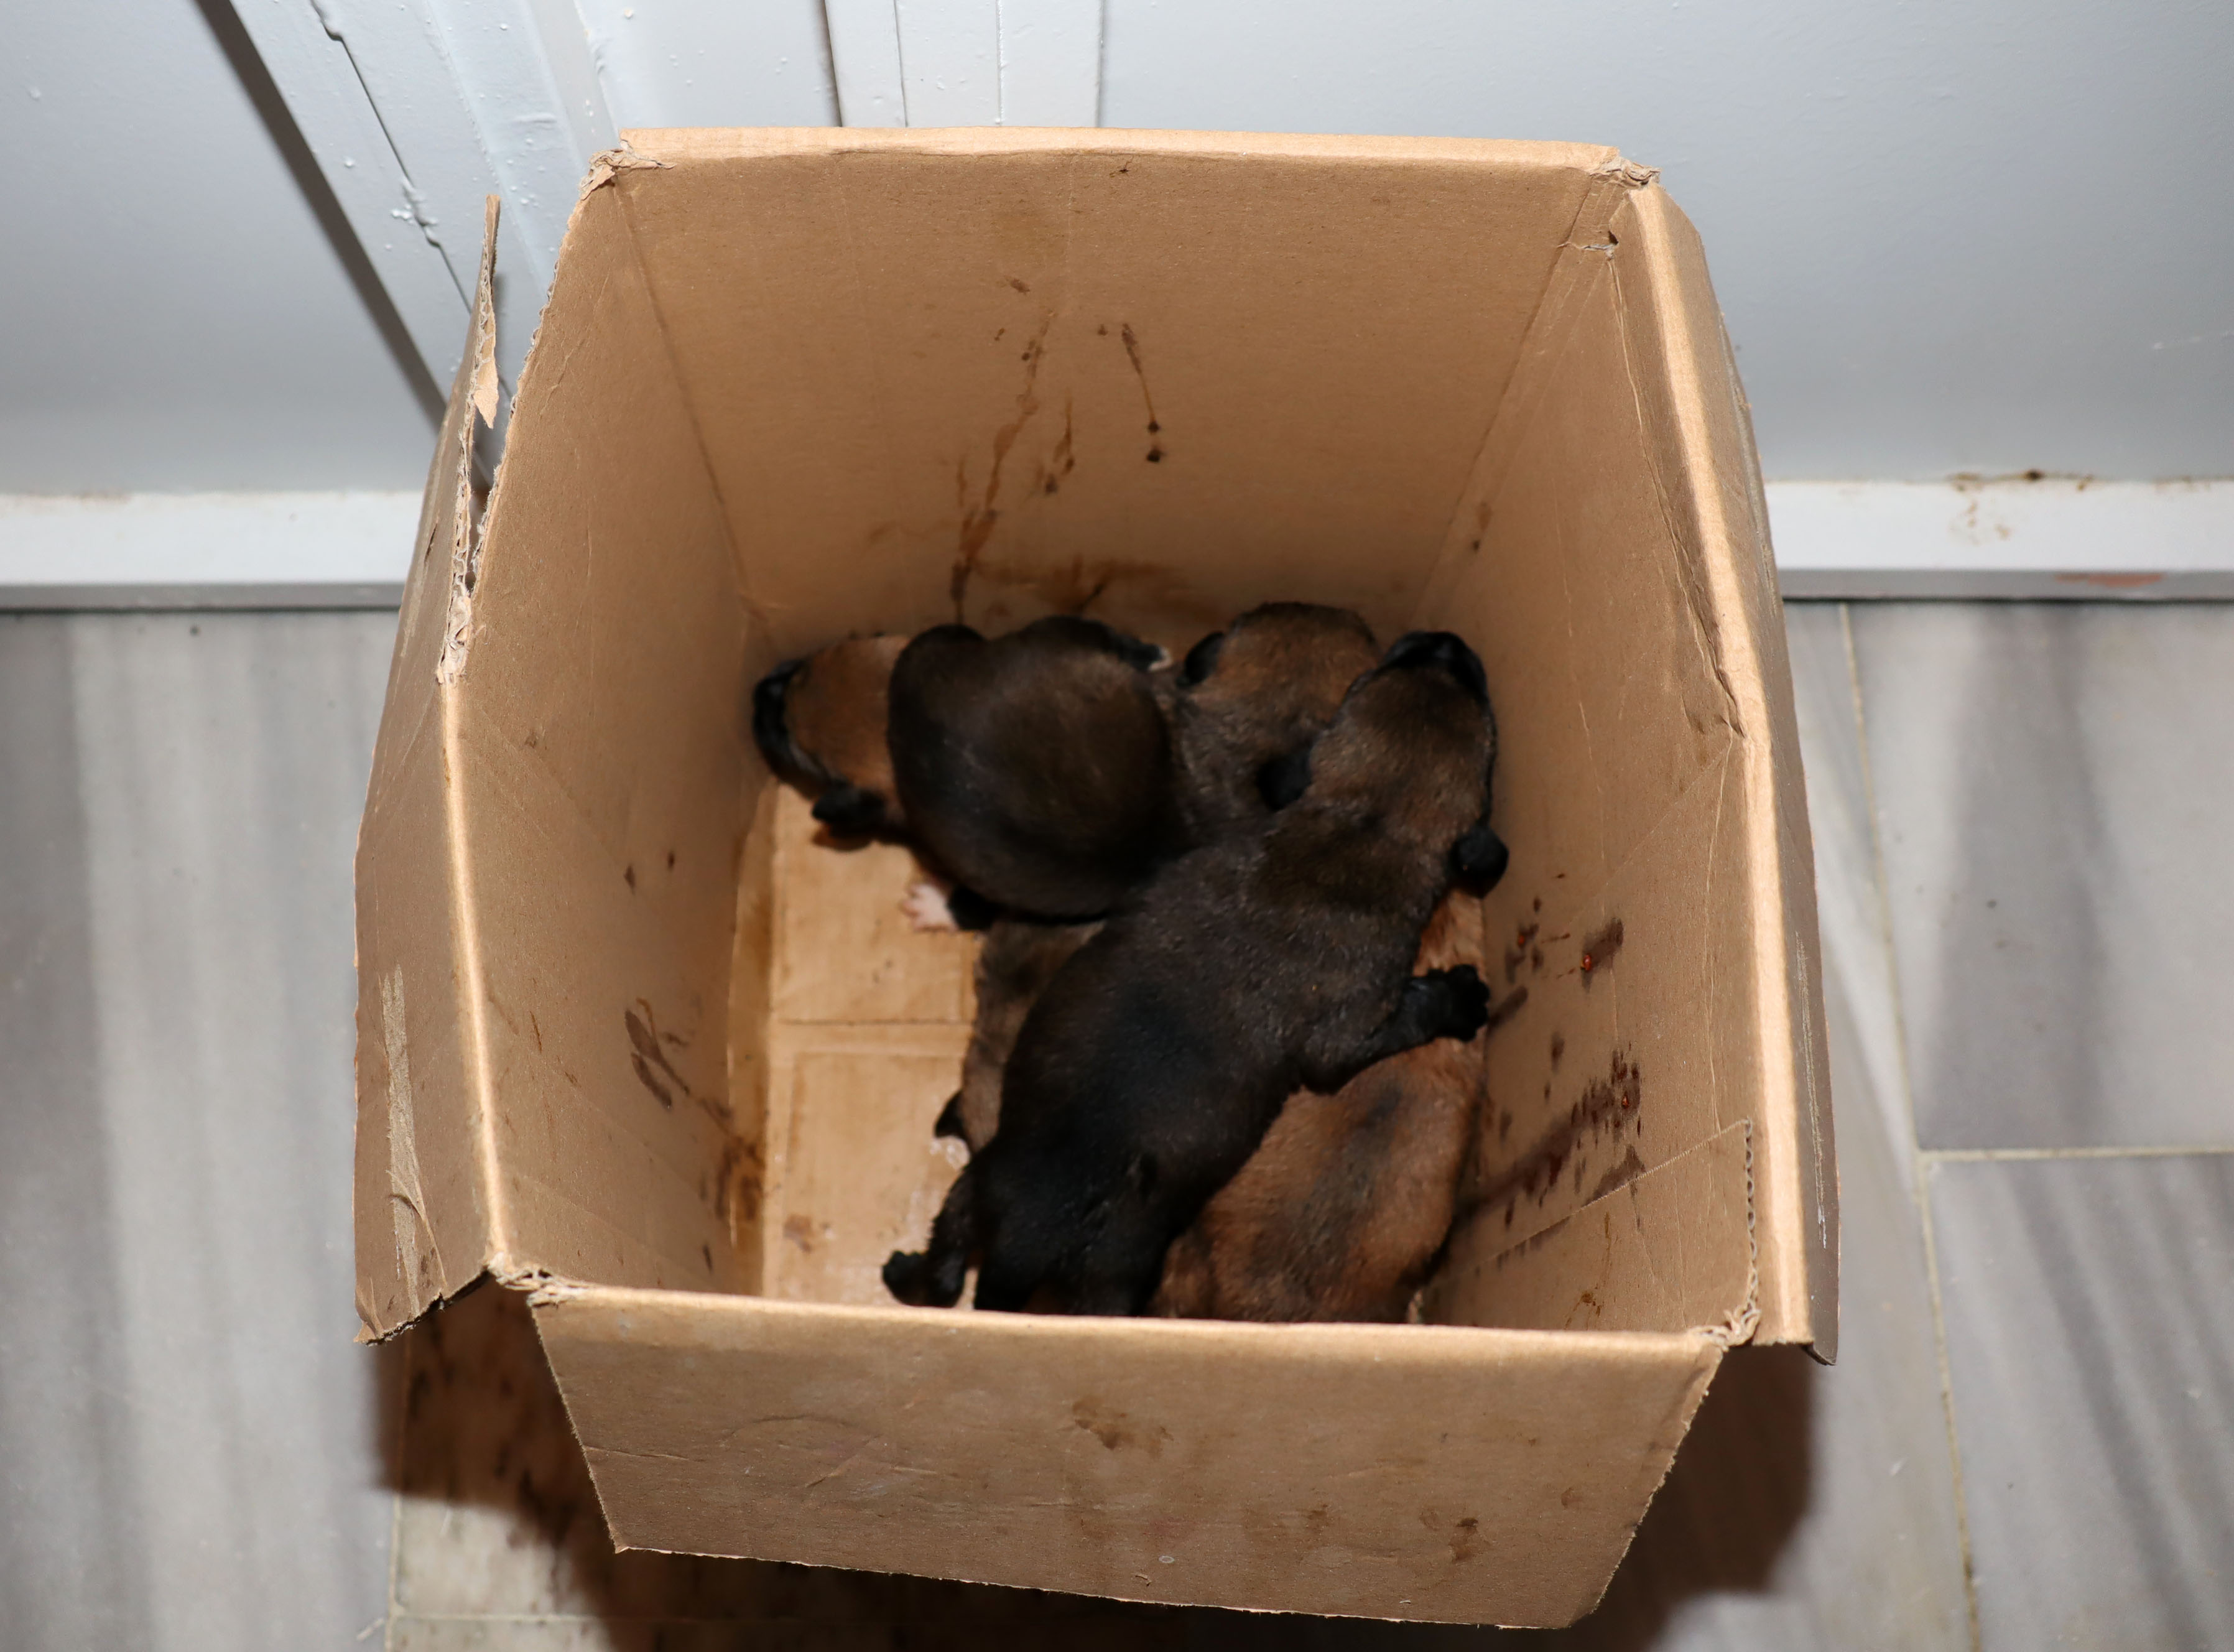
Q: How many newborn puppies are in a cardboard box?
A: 5